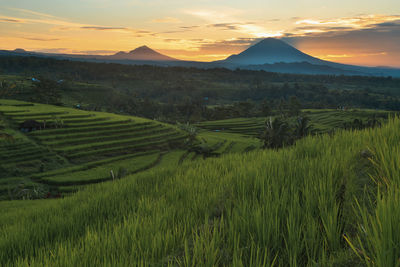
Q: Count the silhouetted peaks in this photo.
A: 2